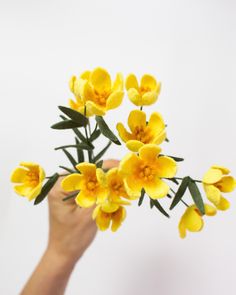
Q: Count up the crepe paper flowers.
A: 11